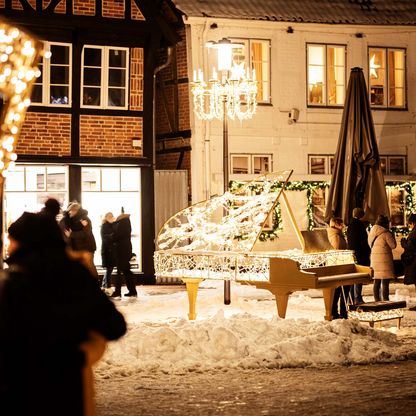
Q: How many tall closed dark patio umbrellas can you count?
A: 1